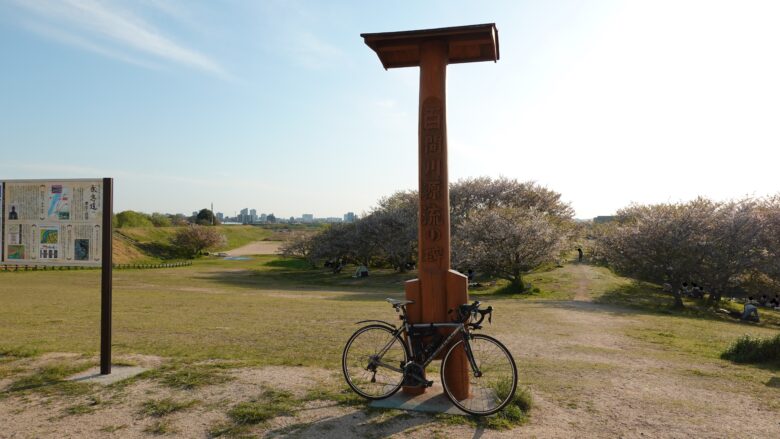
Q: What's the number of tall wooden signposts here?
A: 1